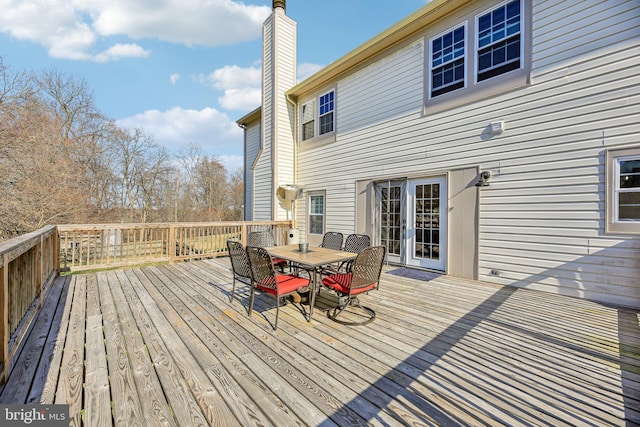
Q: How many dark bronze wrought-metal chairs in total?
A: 6